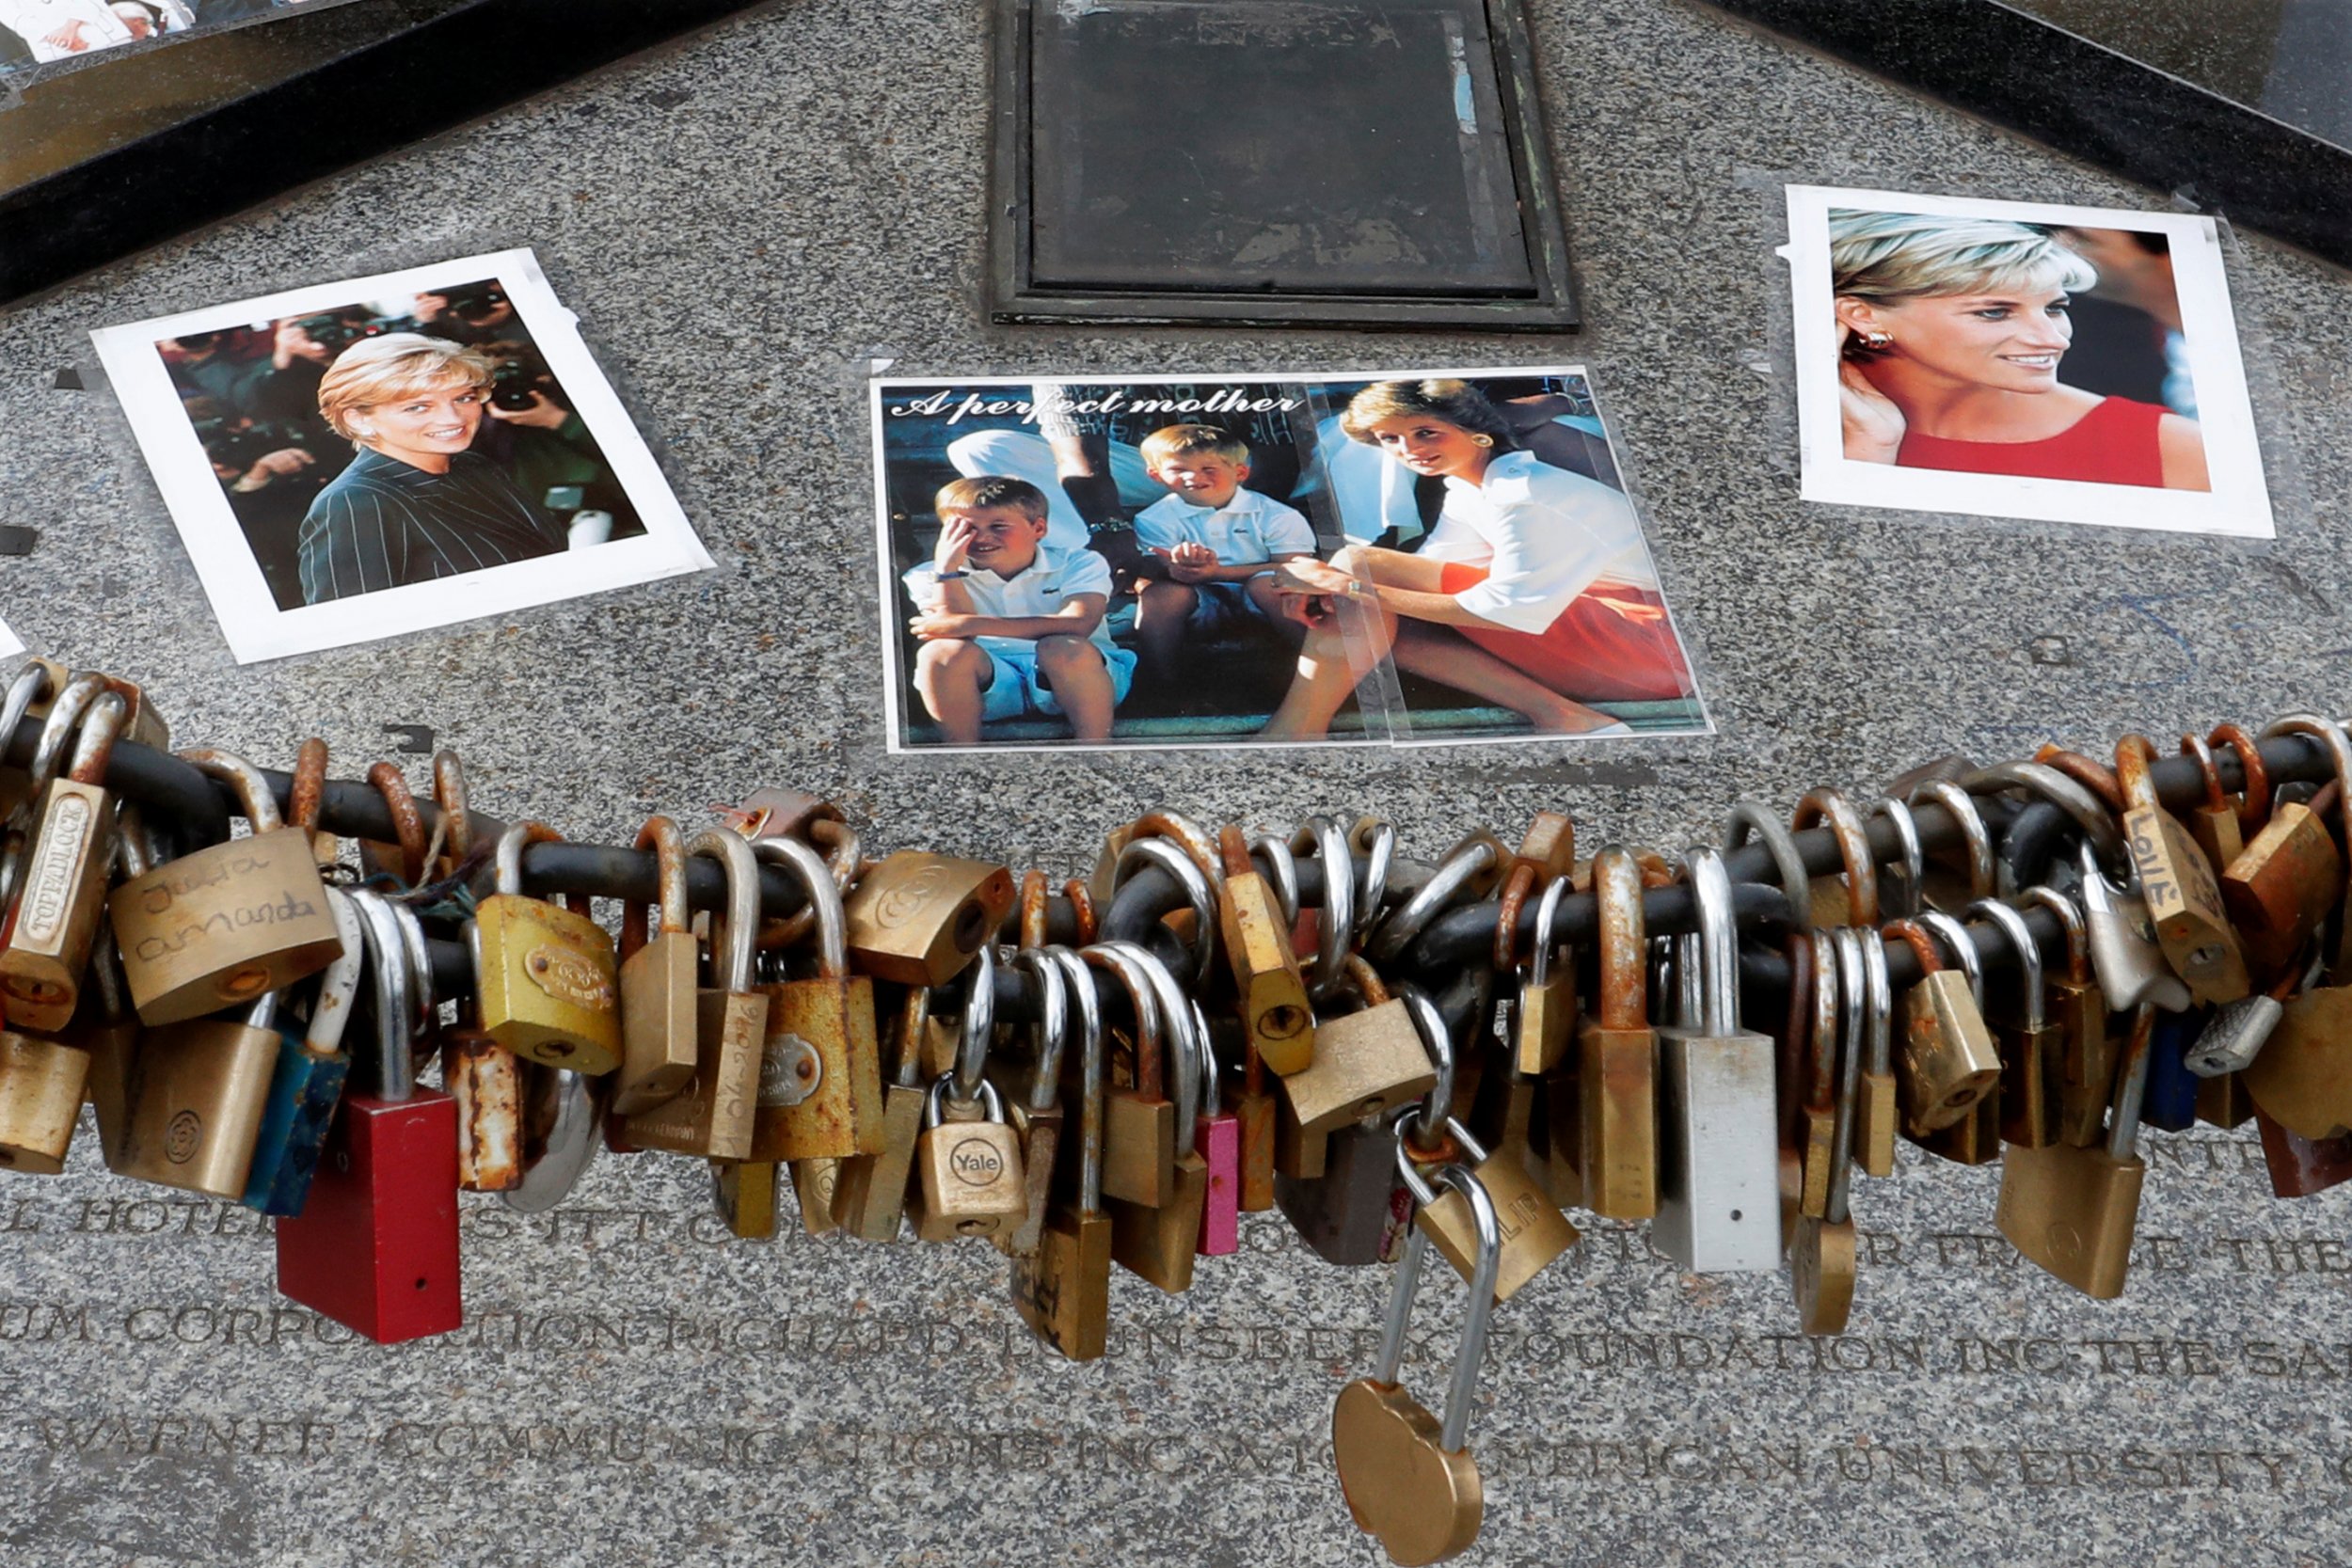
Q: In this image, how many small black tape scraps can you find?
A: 3